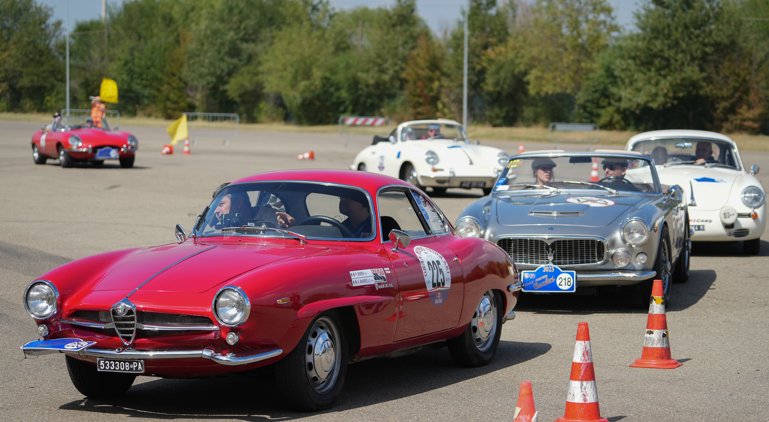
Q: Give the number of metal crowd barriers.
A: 4